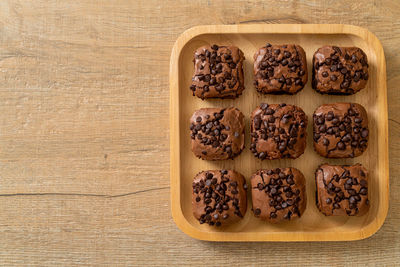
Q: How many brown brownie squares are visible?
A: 9